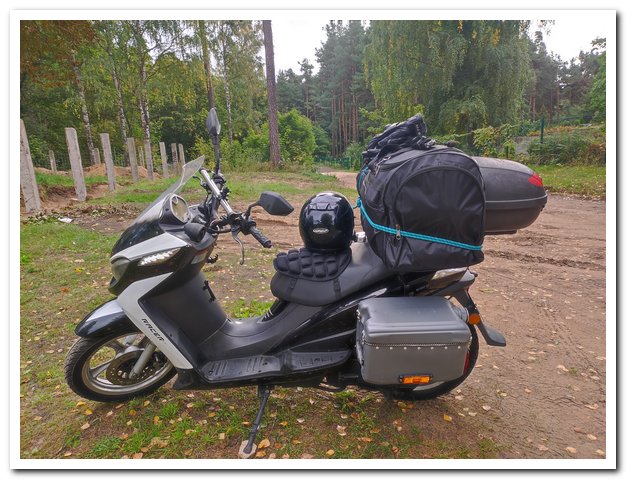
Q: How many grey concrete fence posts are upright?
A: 11